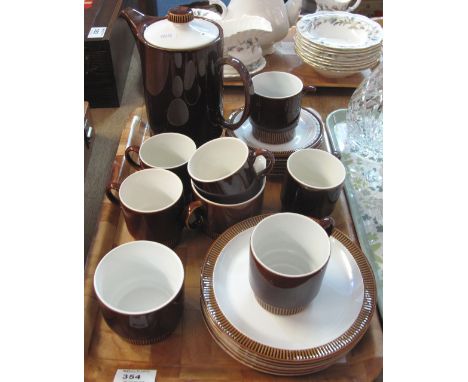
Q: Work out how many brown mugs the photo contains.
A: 7